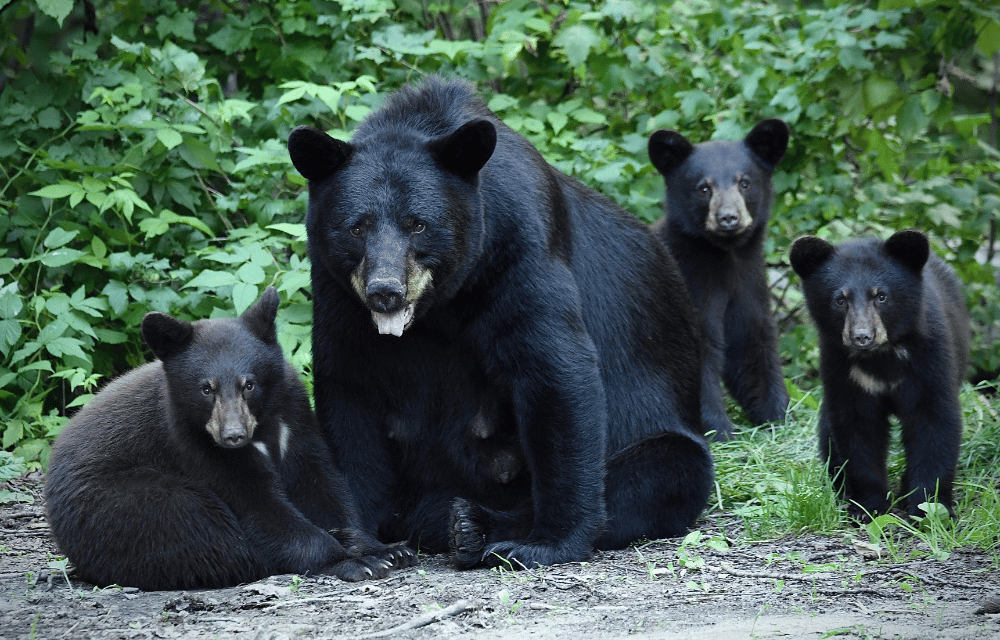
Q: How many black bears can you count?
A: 4